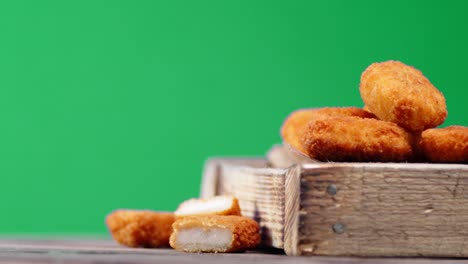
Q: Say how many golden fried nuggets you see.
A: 7